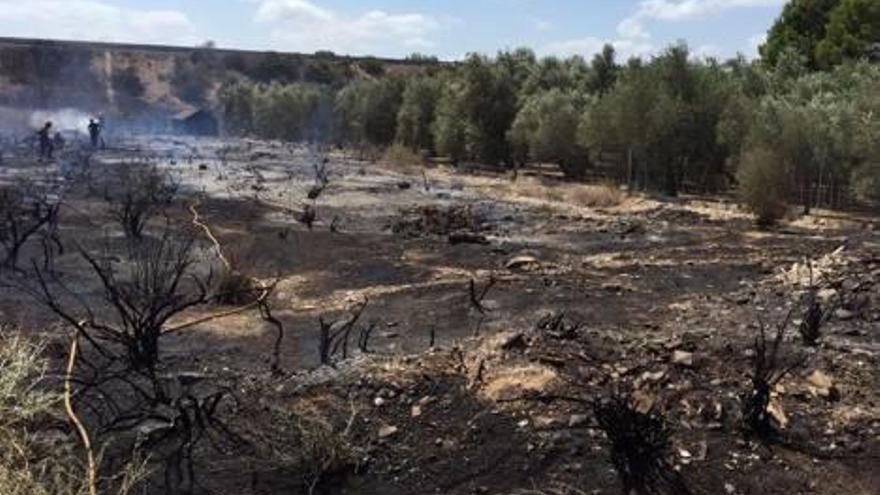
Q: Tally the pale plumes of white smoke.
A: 1